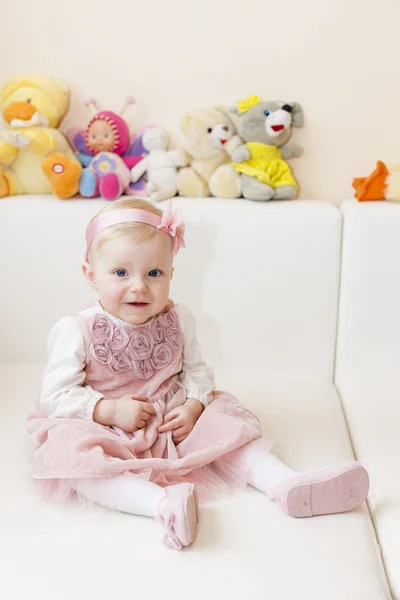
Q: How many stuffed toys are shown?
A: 6